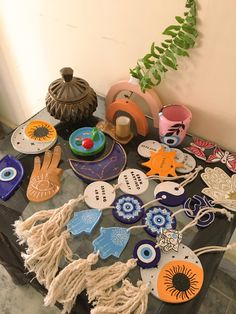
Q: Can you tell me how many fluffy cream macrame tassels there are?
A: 5